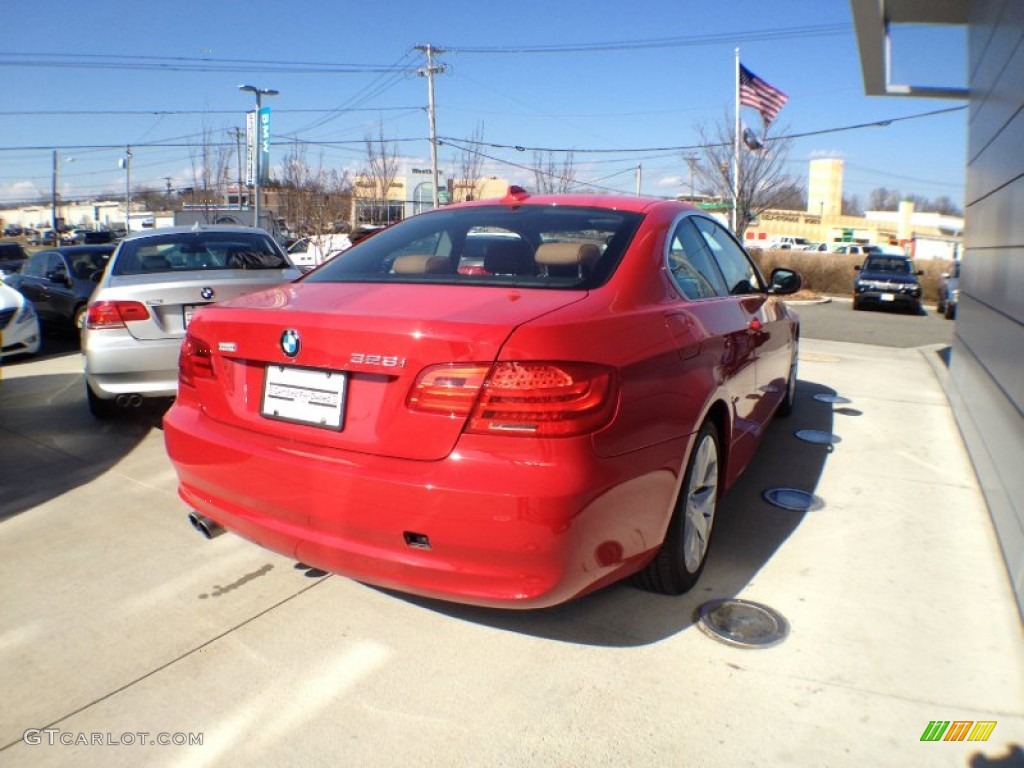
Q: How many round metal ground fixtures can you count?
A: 4